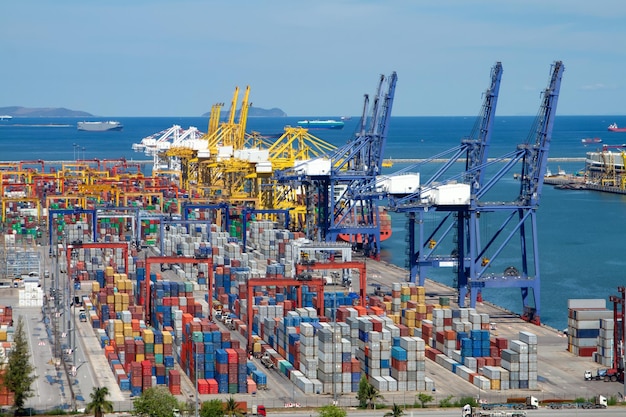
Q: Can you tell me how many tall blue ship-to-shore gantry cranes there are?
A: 5